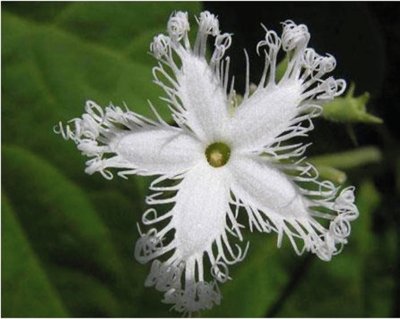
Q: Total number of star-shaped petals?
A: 5